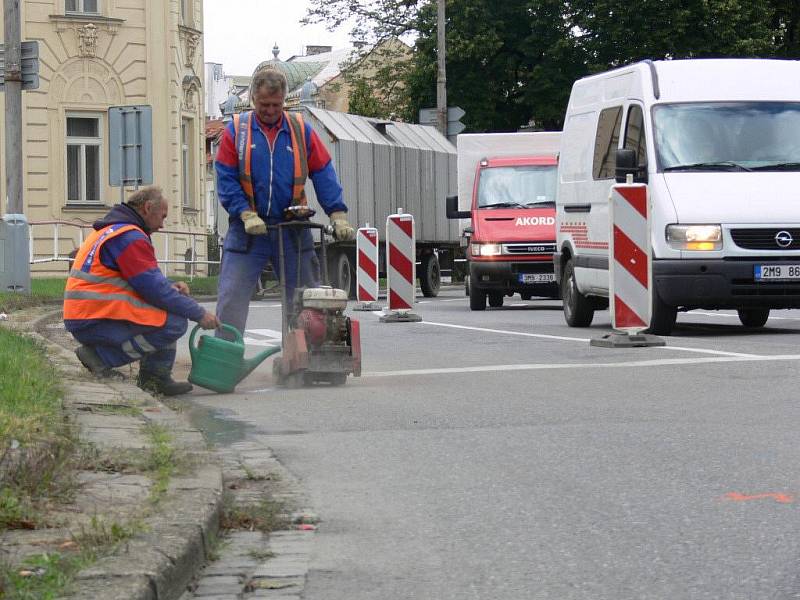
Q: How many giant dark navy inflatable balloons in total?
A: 0